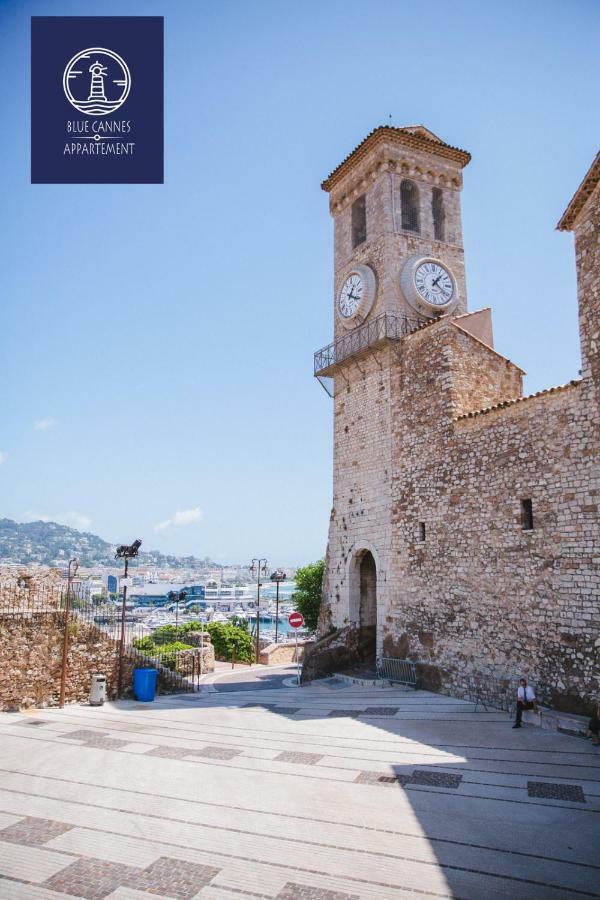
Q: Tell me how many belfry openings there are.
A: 3